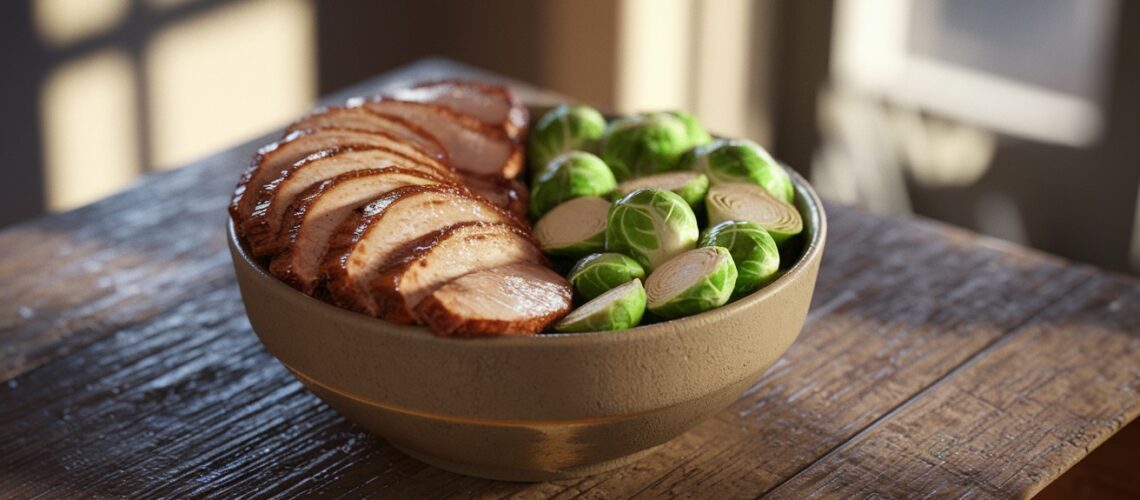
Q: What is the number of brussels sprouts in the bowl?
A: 13